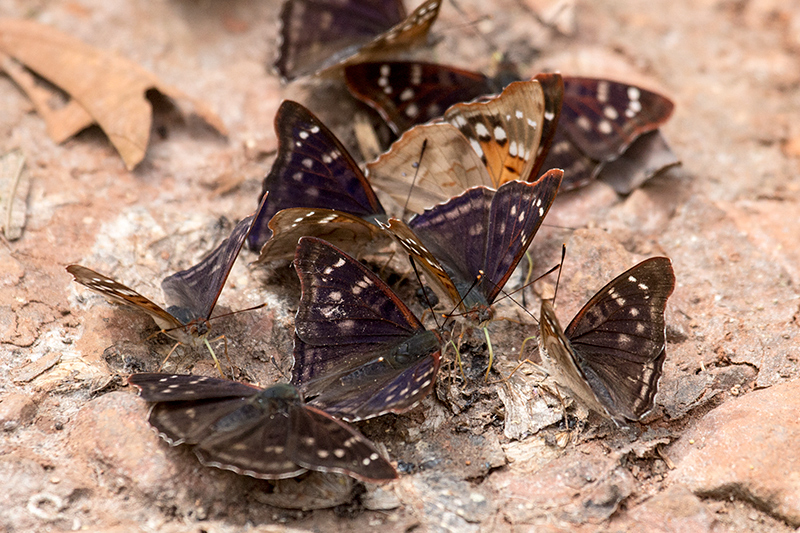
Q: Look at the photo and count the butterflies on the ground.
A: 9